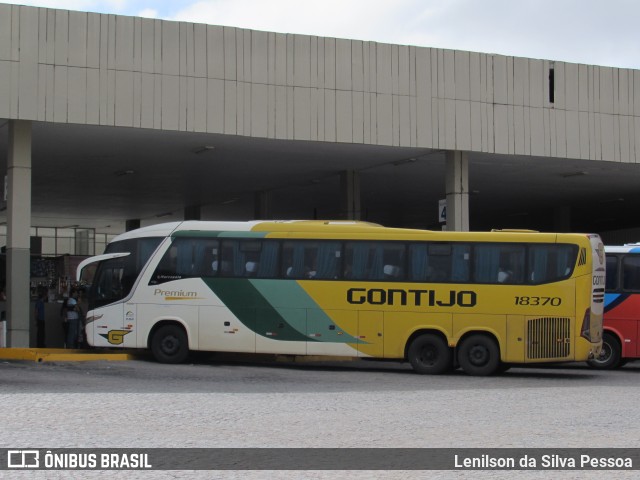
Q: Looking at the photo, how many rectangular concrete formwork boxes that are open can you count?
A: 1